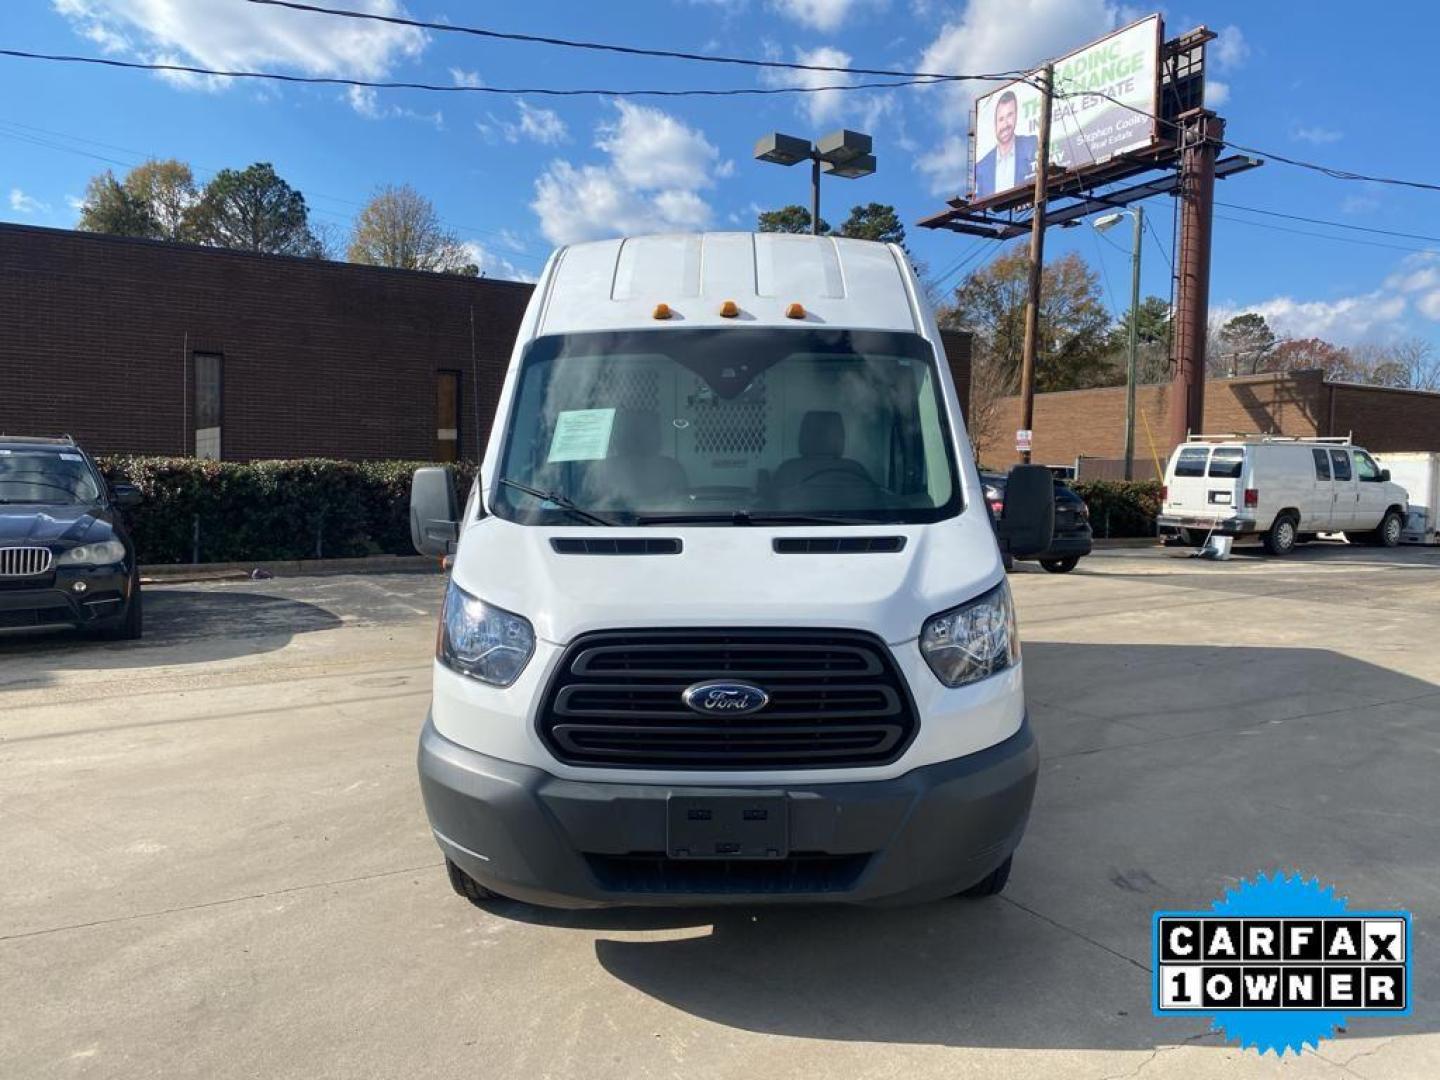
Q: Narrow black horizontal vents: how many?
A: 2